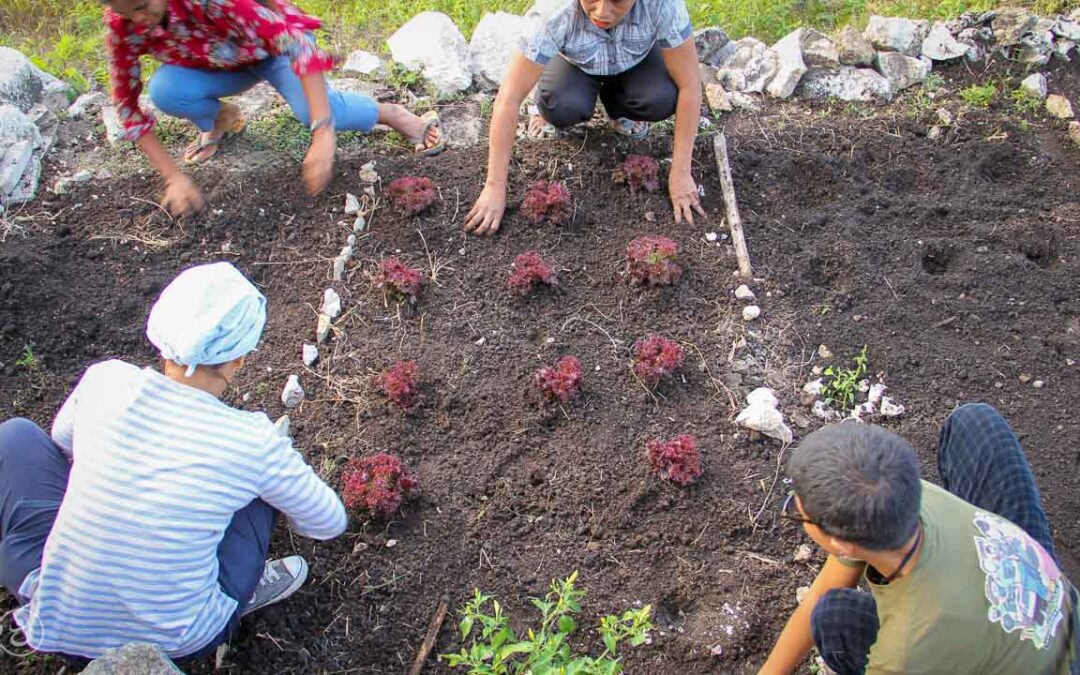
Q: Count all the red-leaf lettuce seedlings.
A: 11